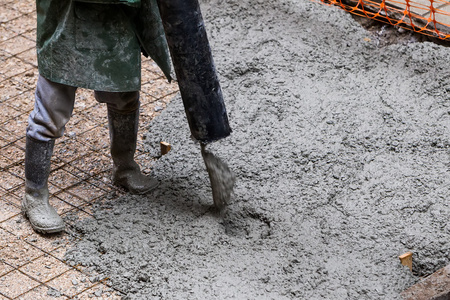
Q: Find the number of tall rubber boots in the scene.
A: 2